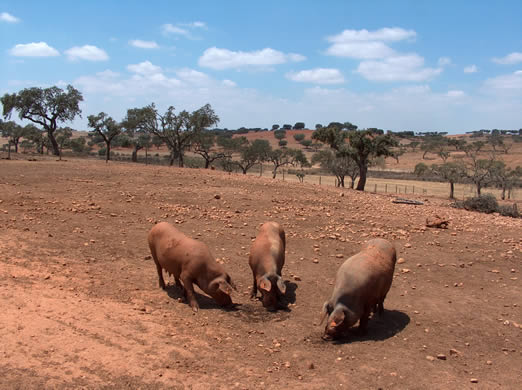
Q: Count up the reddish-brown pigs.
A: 3